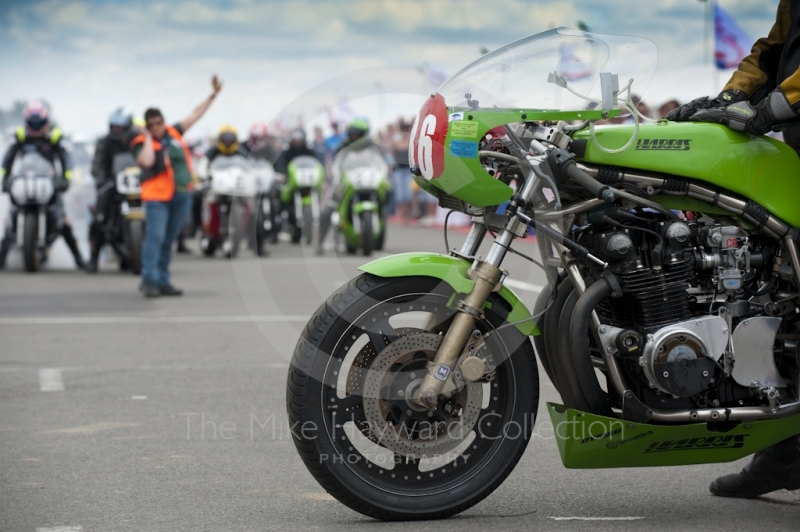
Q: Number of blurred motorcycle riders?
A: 6